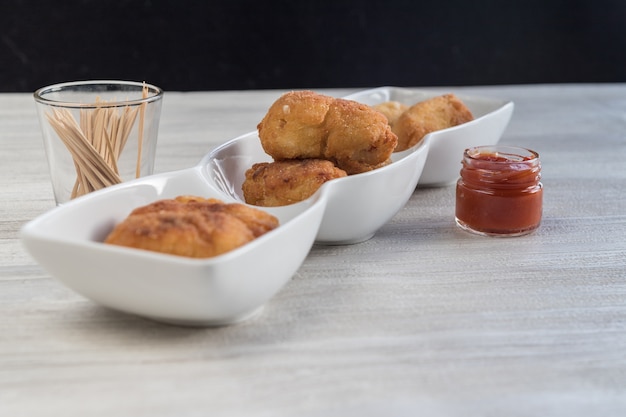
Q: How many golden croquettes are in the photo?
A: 5